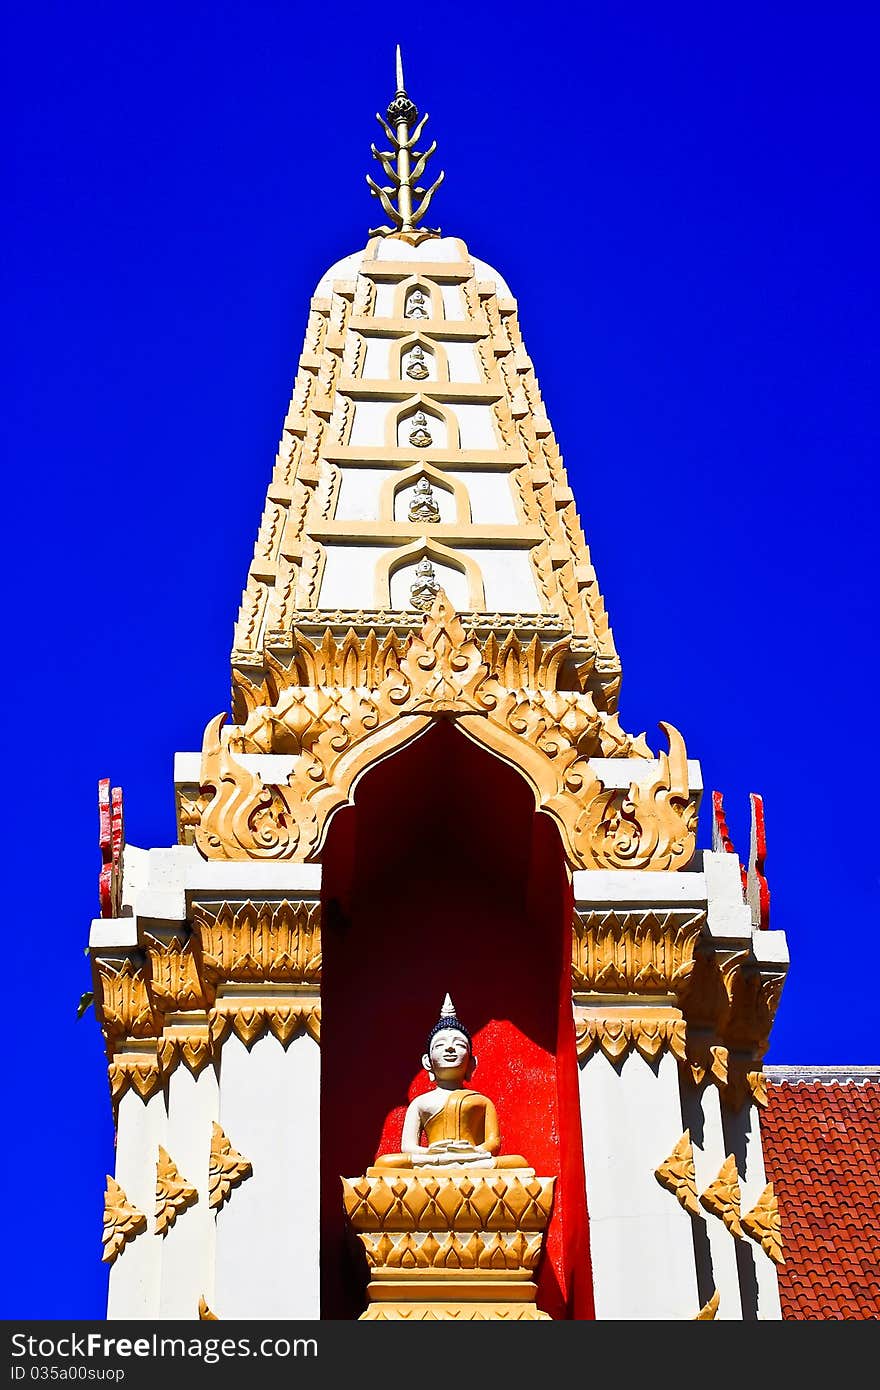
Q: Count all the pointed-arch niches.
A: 6